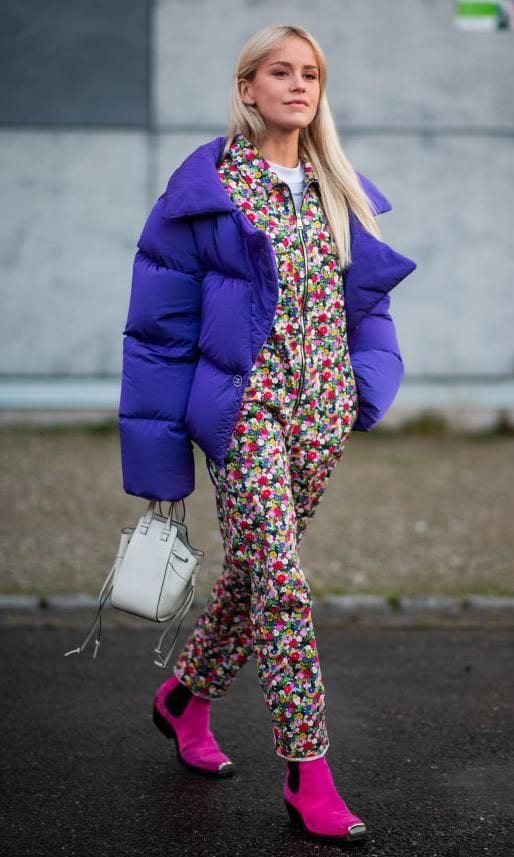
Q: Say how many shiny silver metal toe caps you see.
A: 2